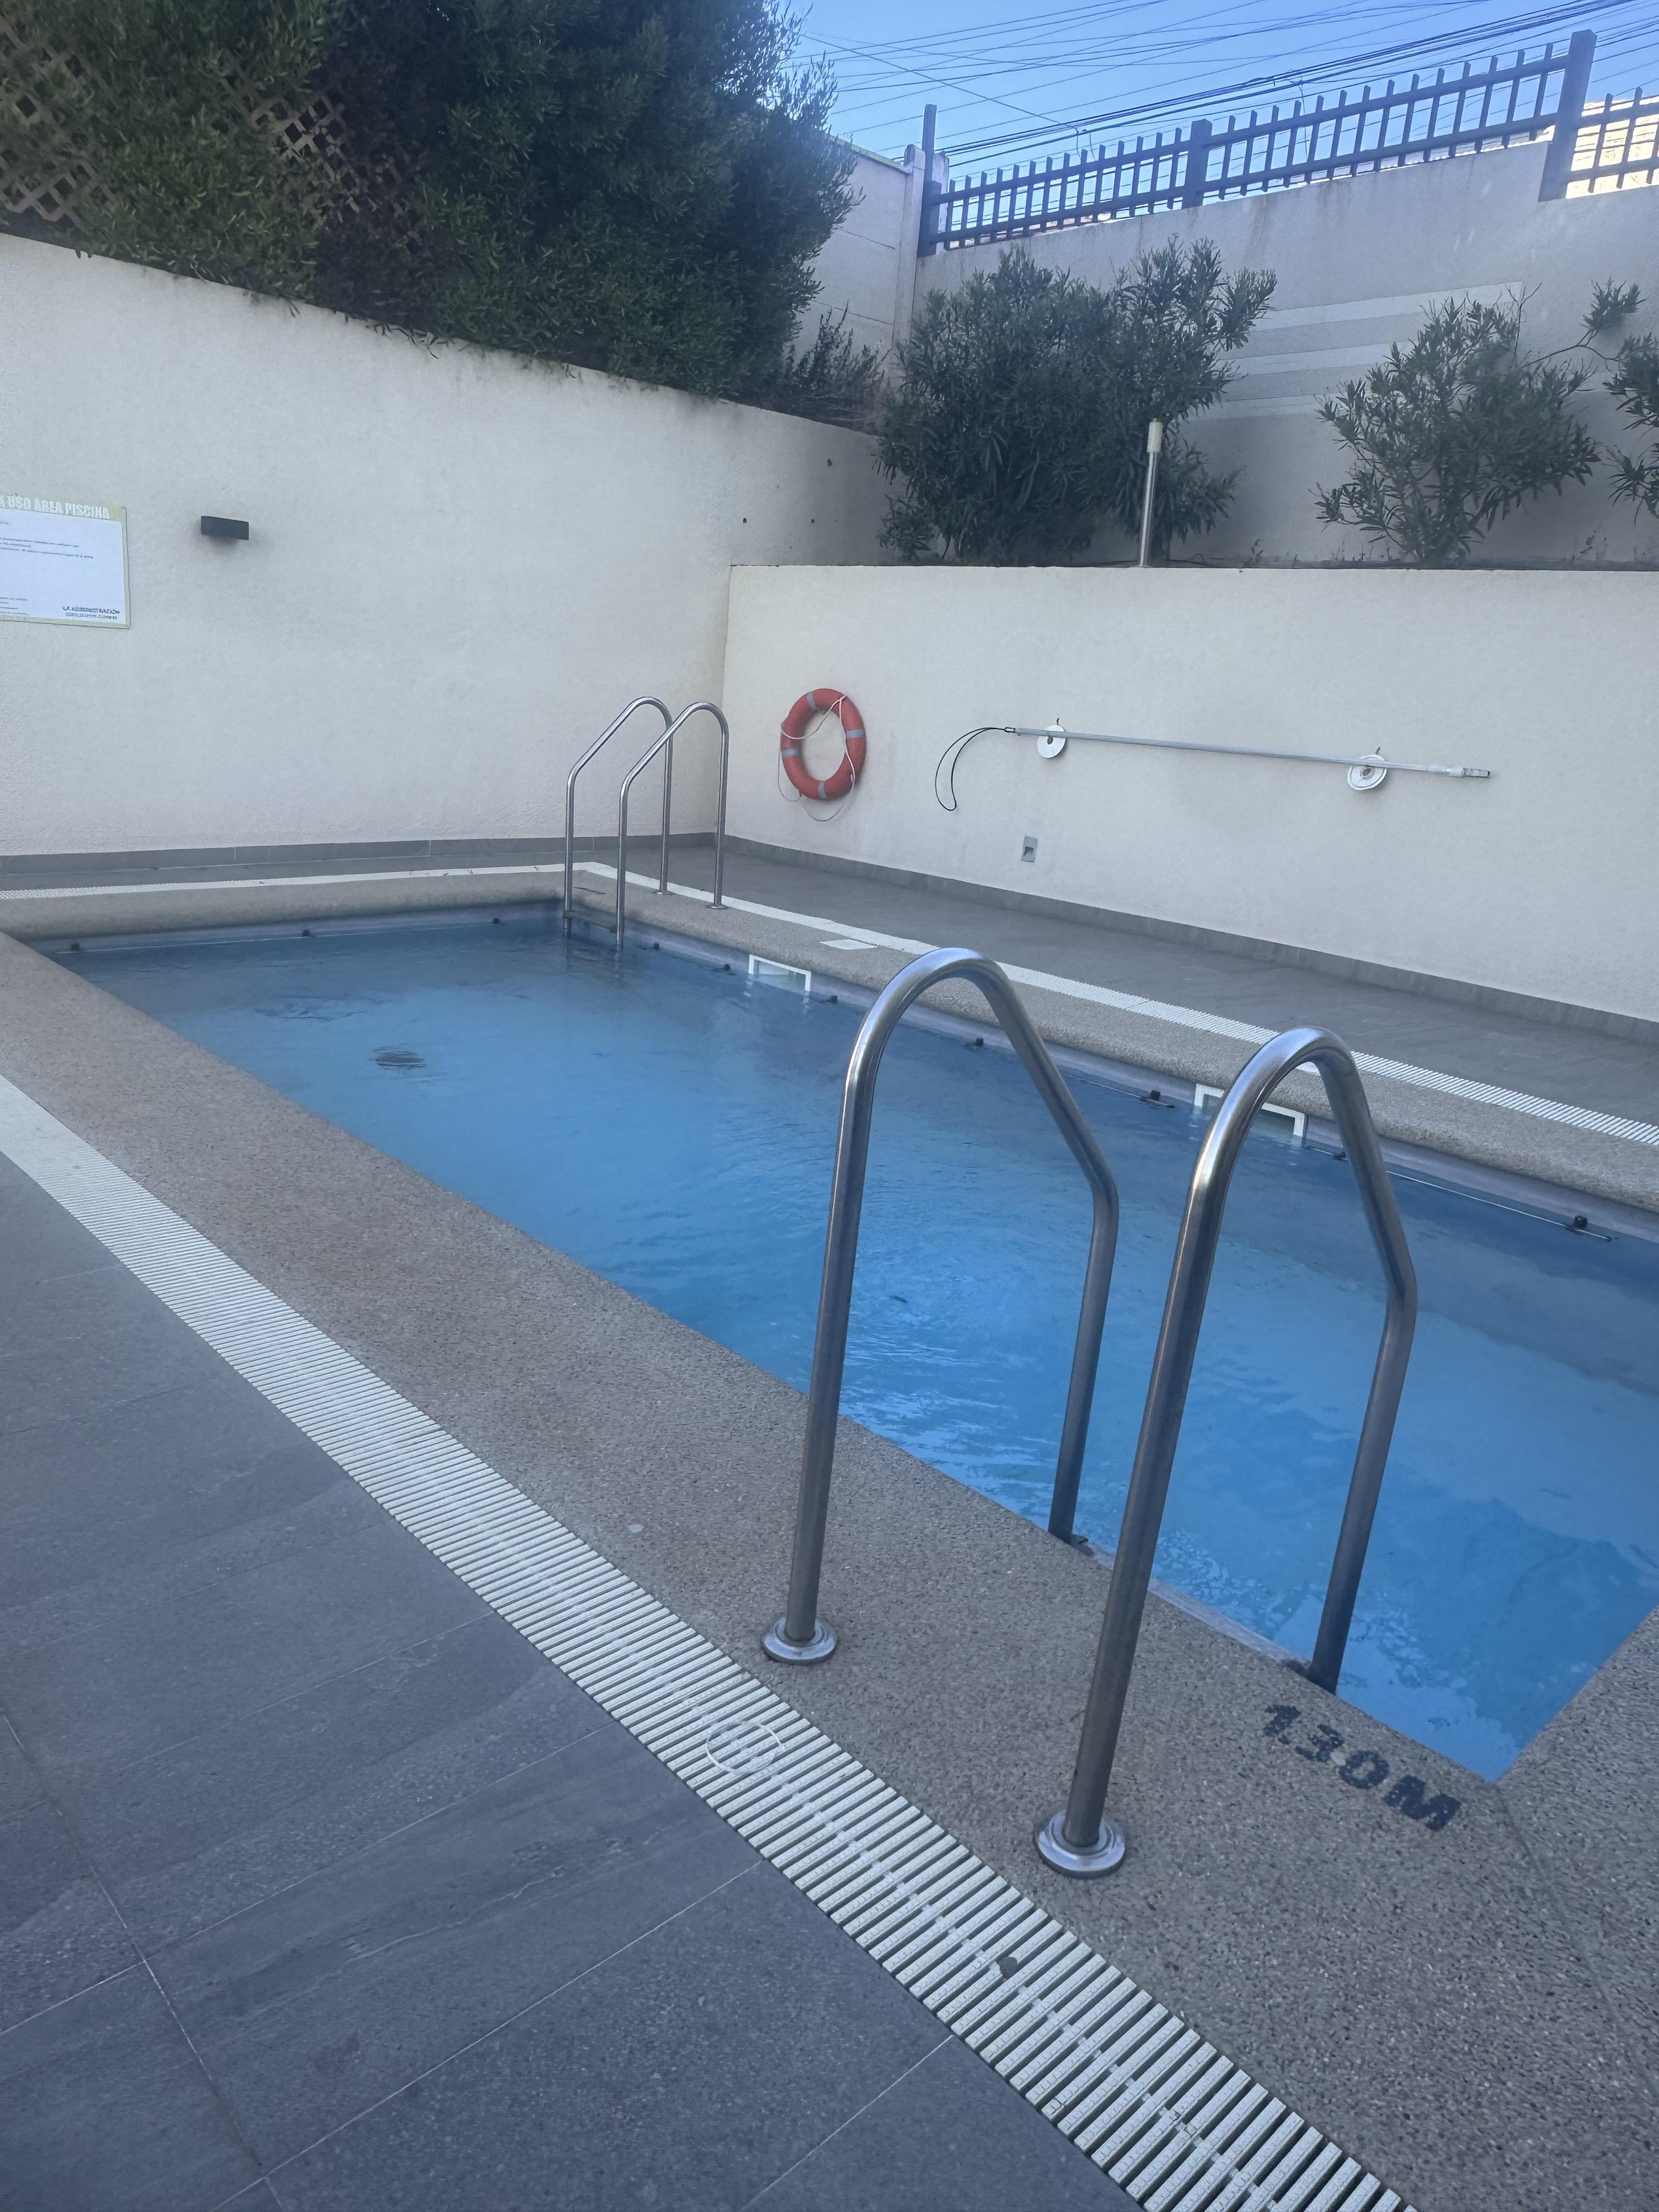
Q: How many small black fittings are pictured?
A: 10